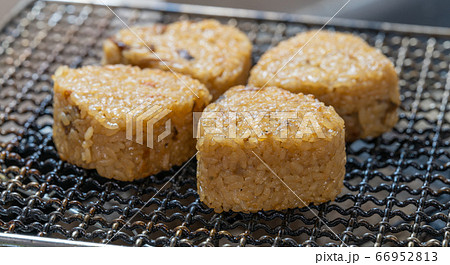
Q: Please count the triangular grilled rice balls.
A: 4